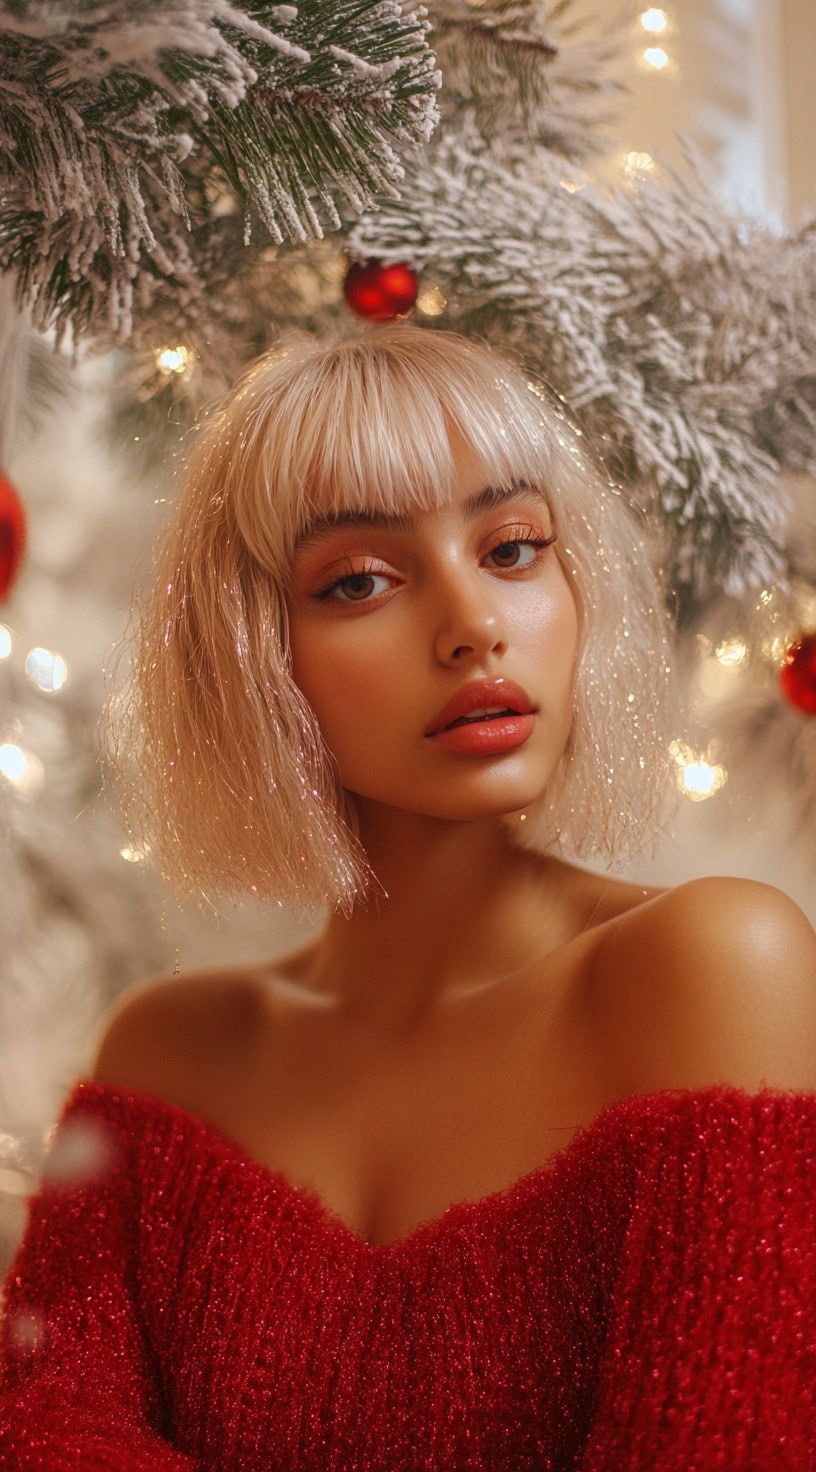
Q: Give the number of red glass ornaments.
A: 3